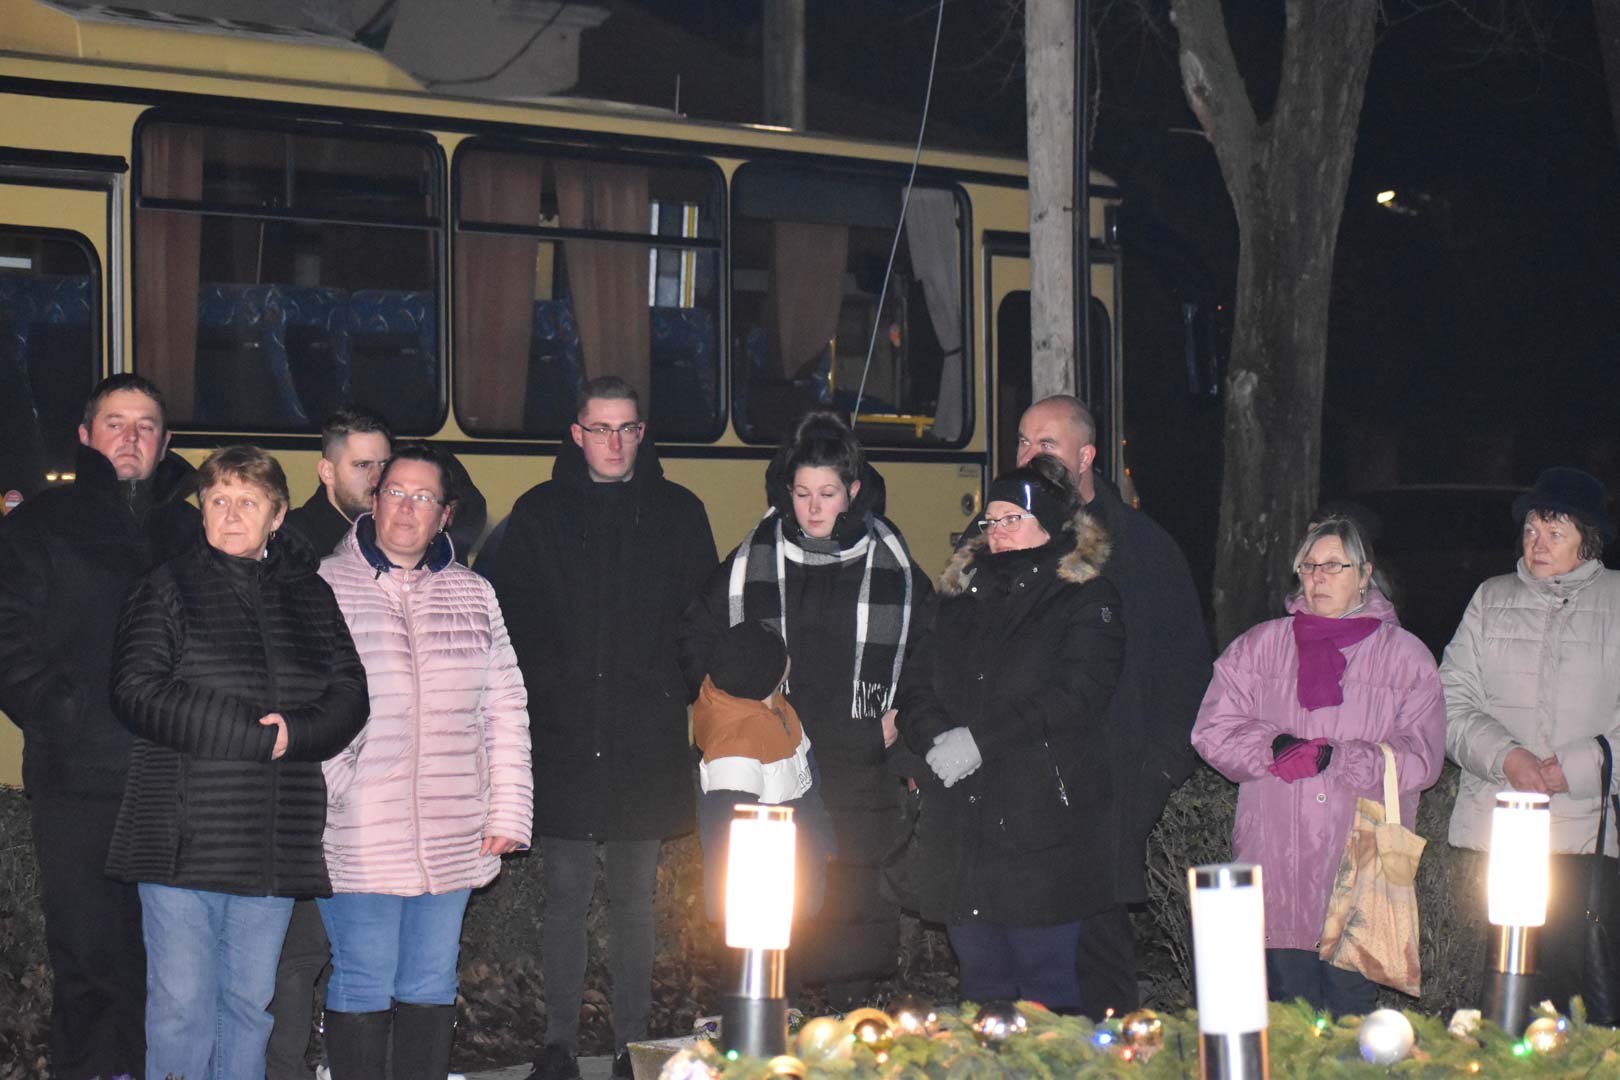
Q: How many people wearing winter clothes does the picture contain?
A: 11